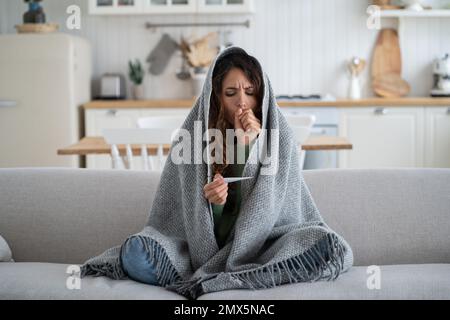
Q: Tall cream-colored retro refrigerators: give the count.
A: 1